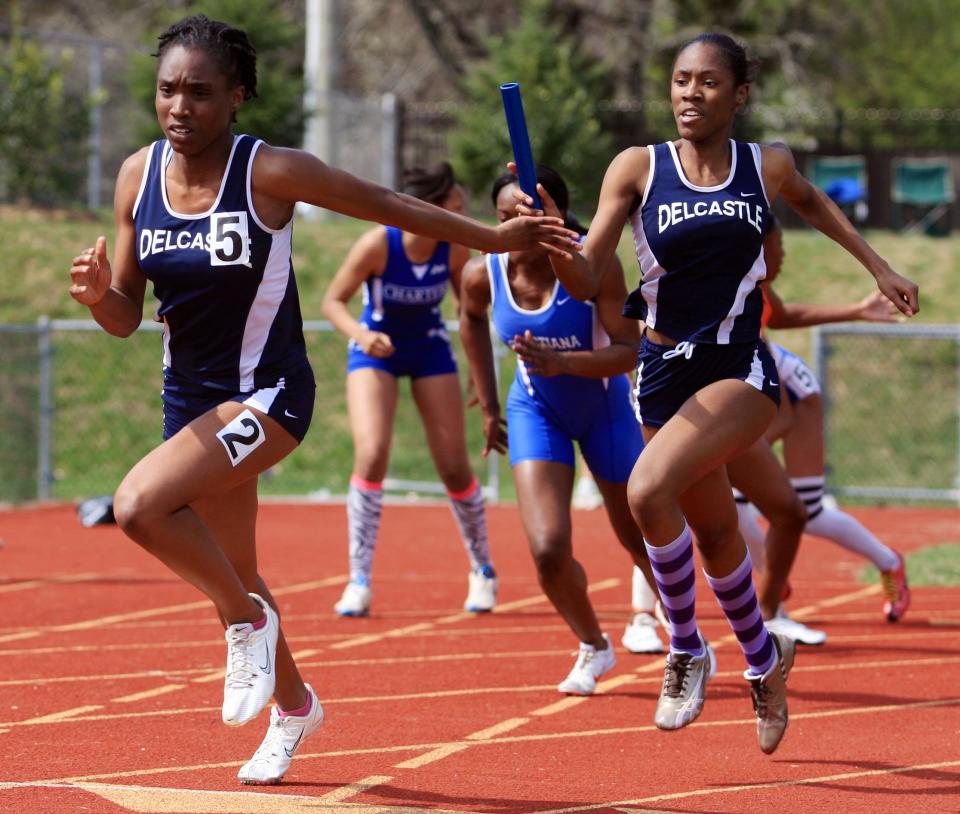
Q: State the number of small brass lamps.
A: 0